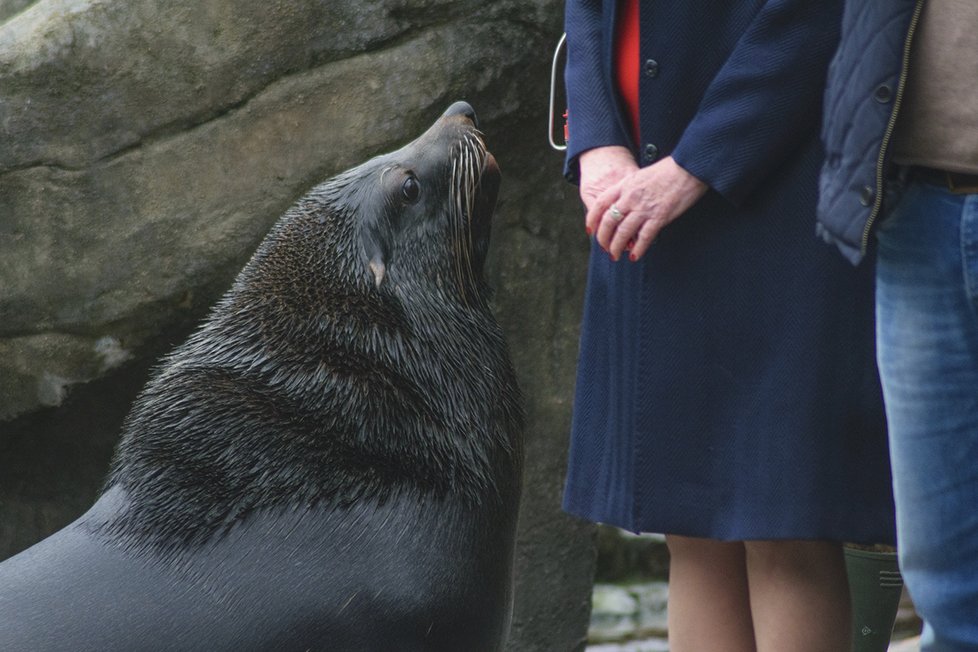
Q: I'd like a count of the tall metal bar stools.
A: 0